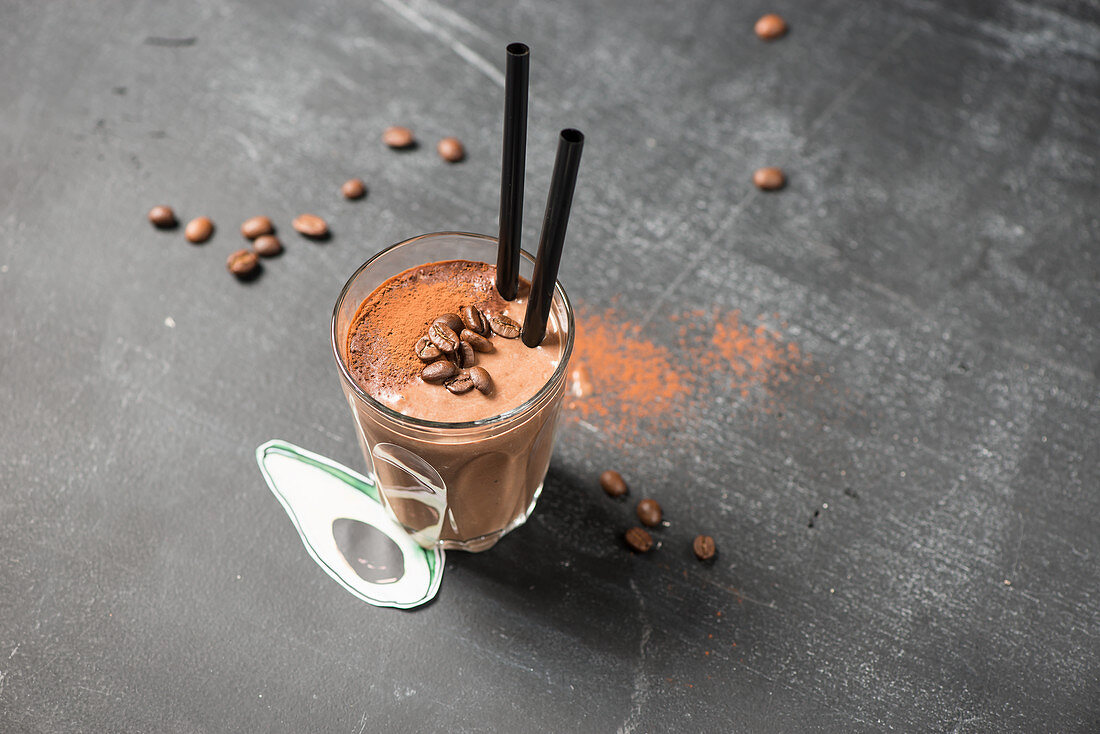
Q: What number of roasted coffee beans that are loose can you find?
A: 15